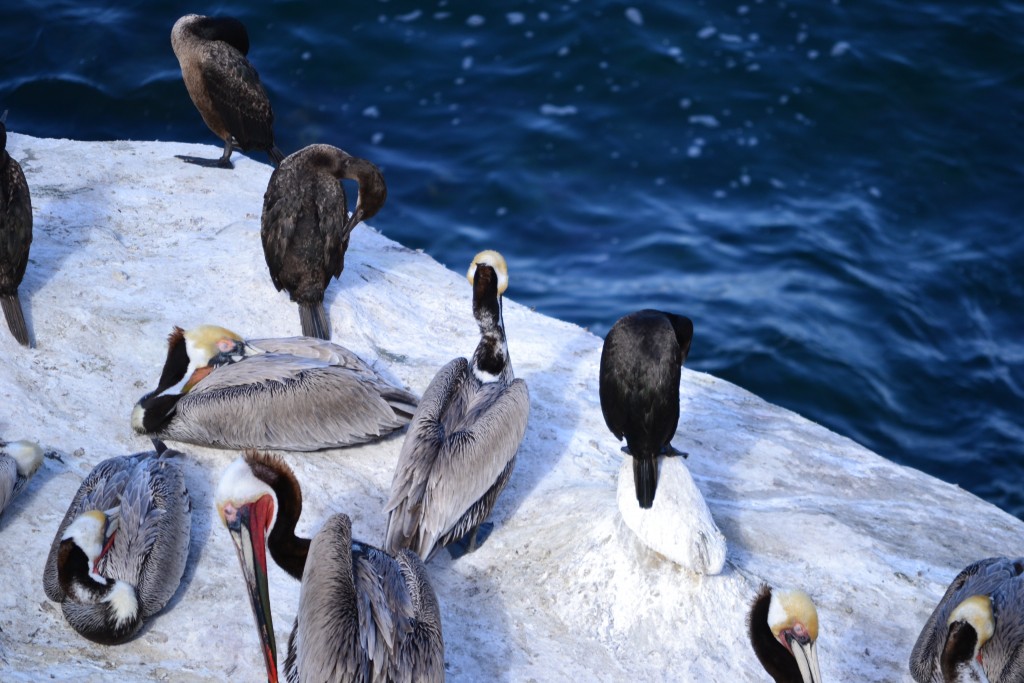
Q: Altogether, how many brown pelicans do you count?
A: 7